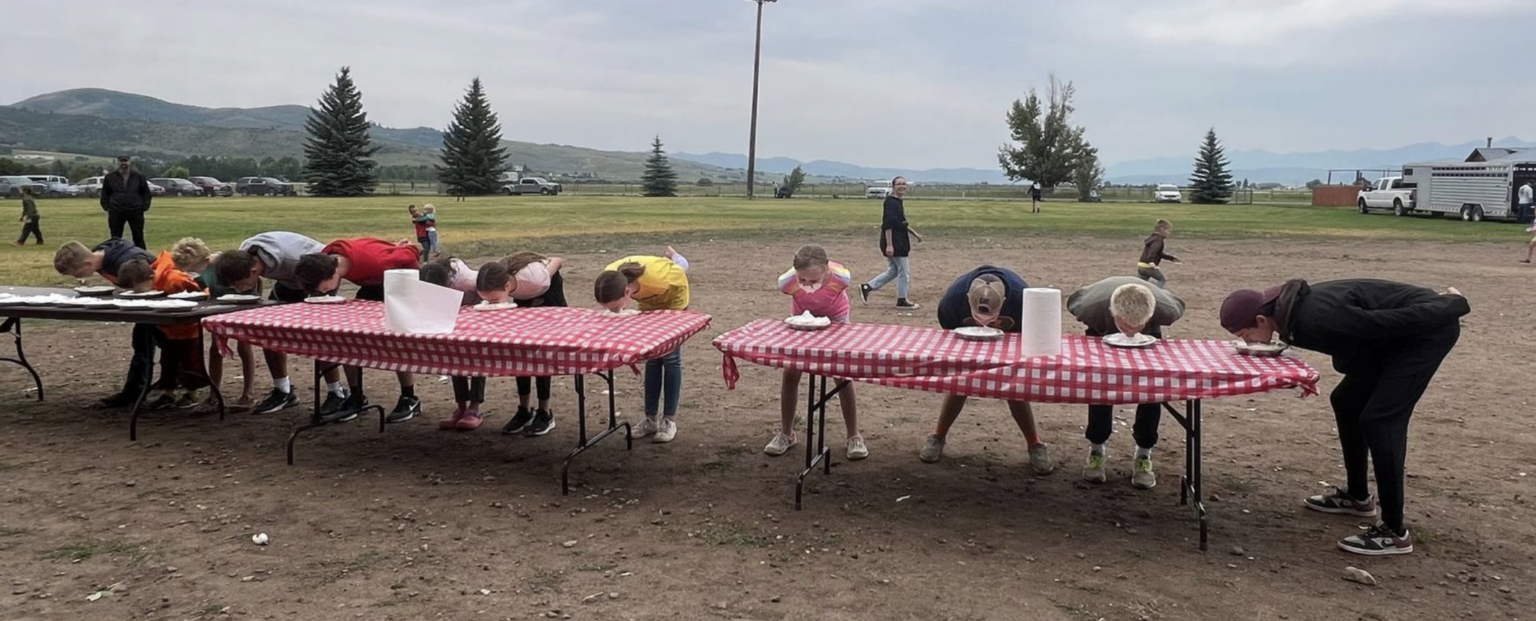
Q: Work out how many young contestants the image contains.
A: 12